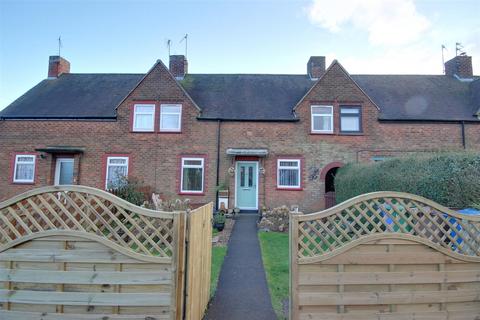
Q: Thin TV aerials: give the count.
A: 5